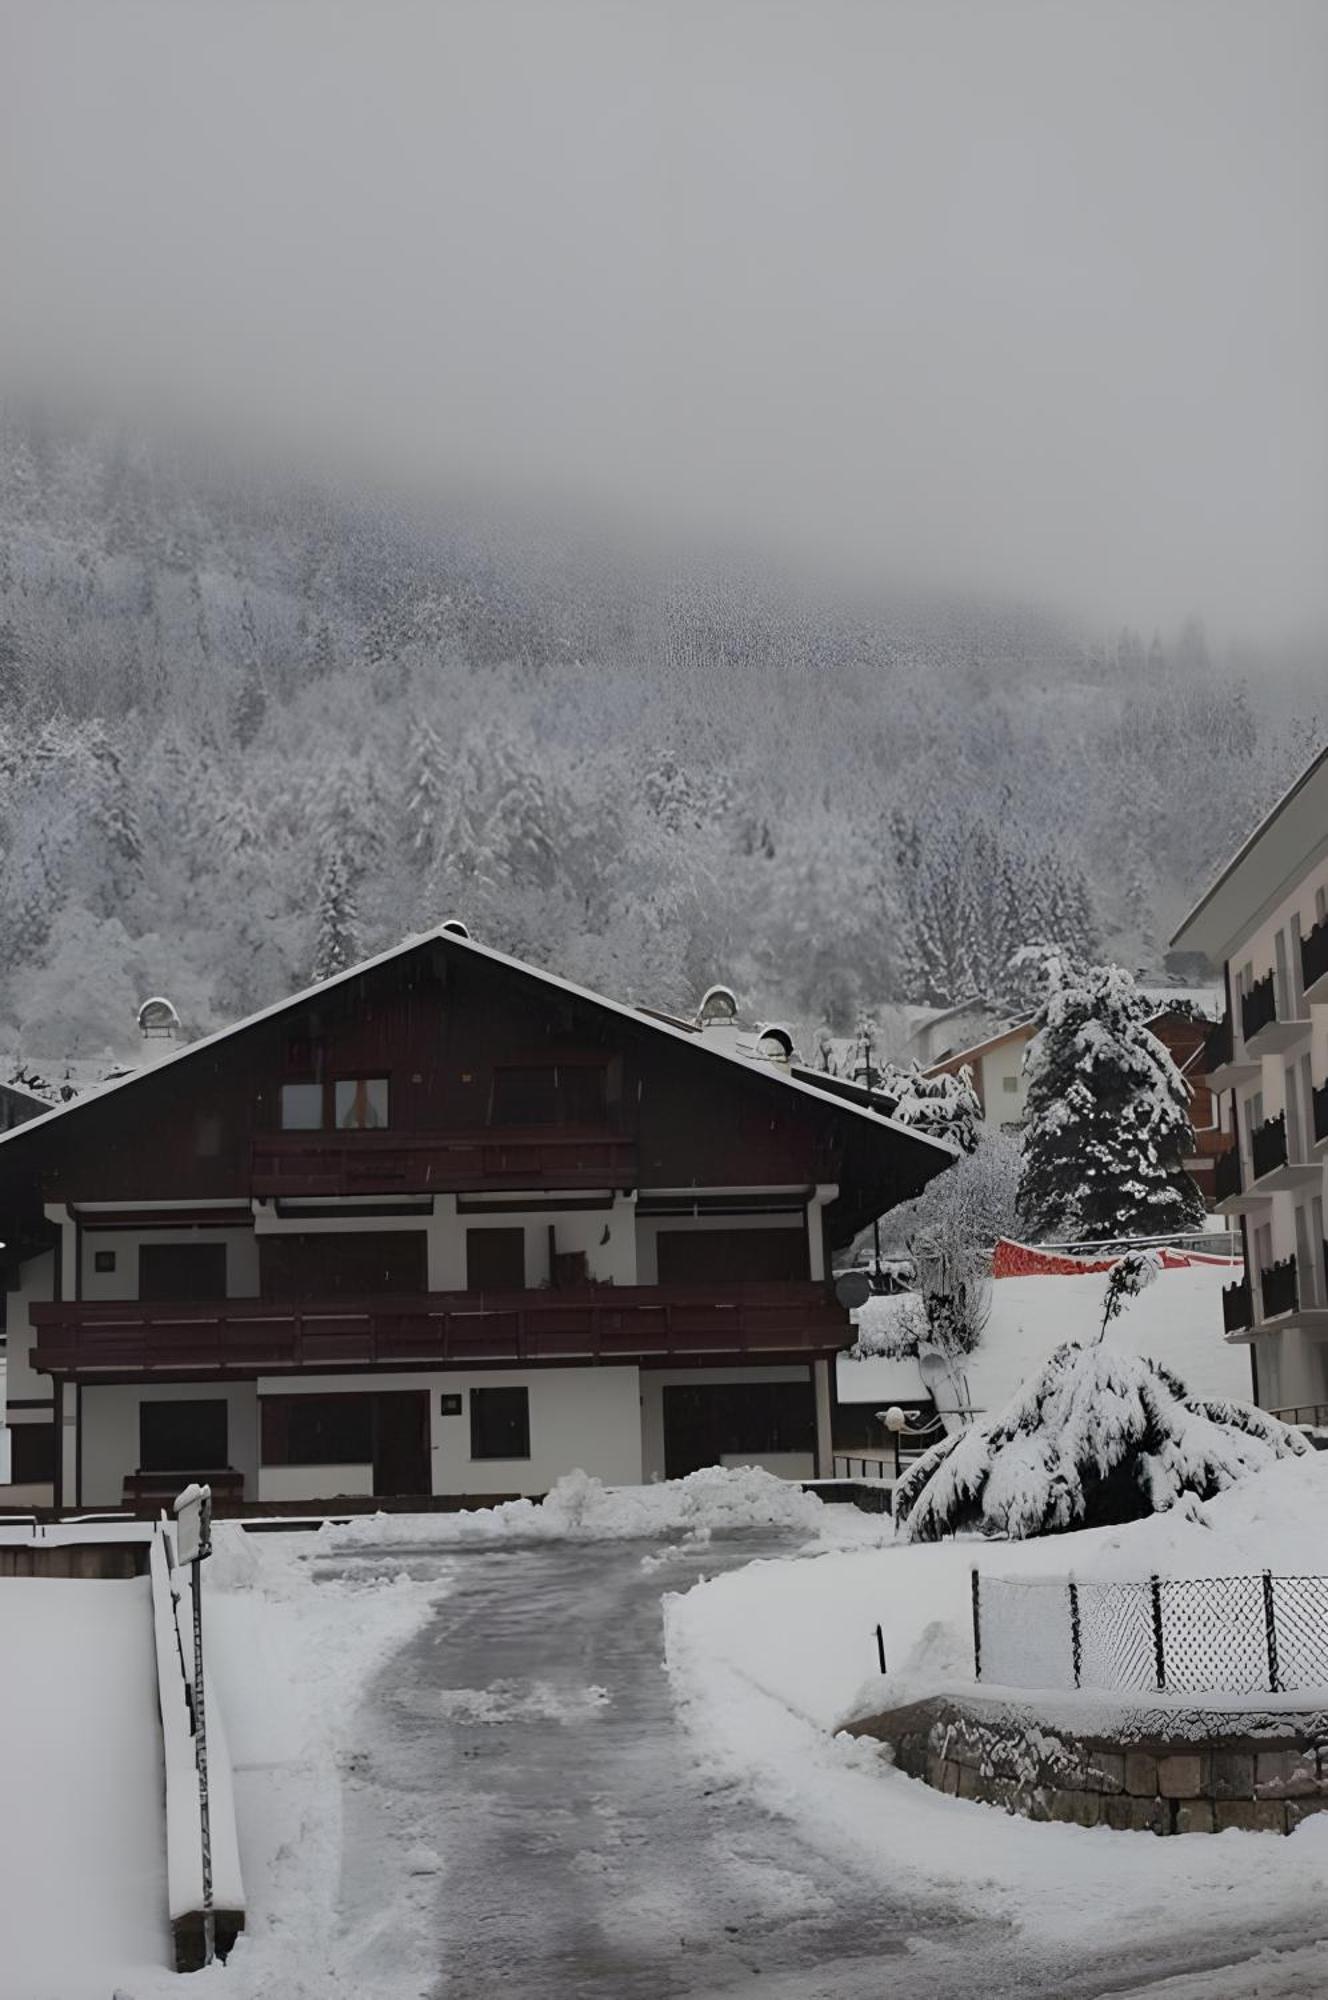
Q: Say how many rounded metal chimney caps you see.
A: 4